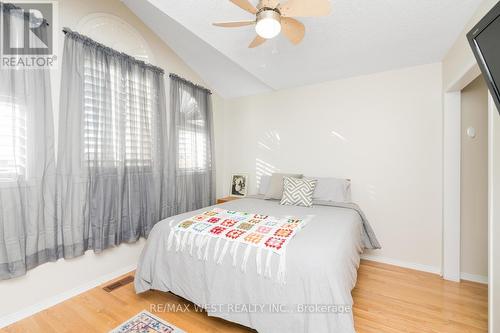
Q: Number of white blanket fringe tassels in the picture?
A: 13